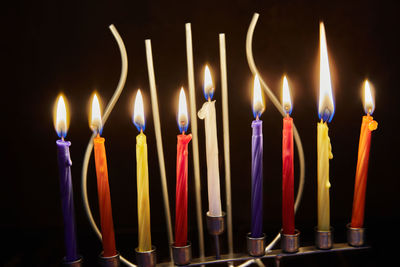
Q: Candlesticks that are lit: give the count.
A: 9